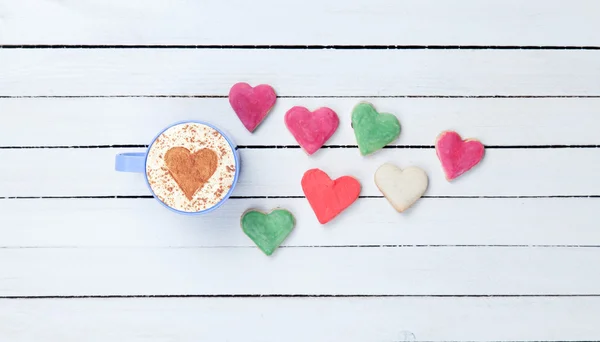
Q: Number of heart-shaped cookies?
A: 7